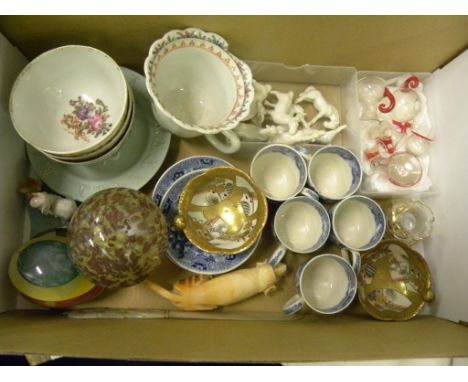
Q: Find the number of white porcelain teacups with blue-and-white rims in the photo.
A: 5